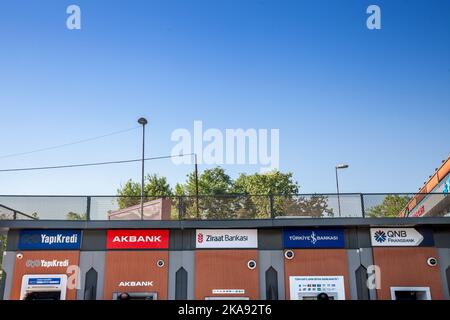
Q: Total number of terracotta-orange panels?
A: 5